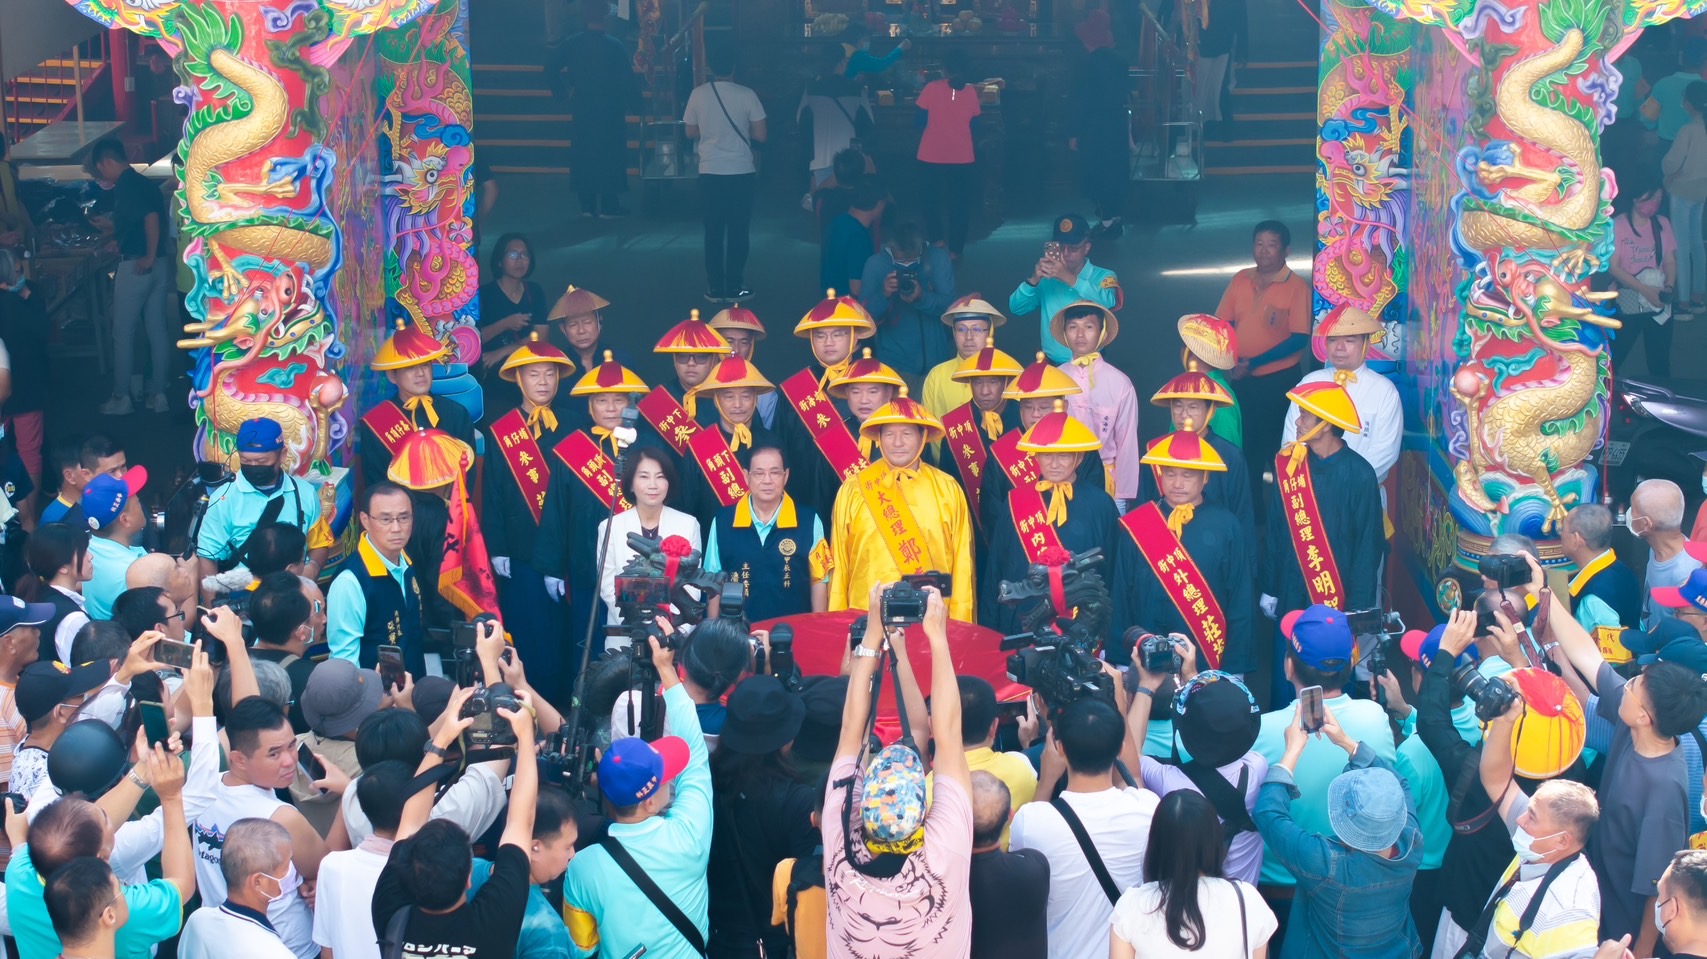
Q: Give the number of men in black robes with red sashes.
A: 13